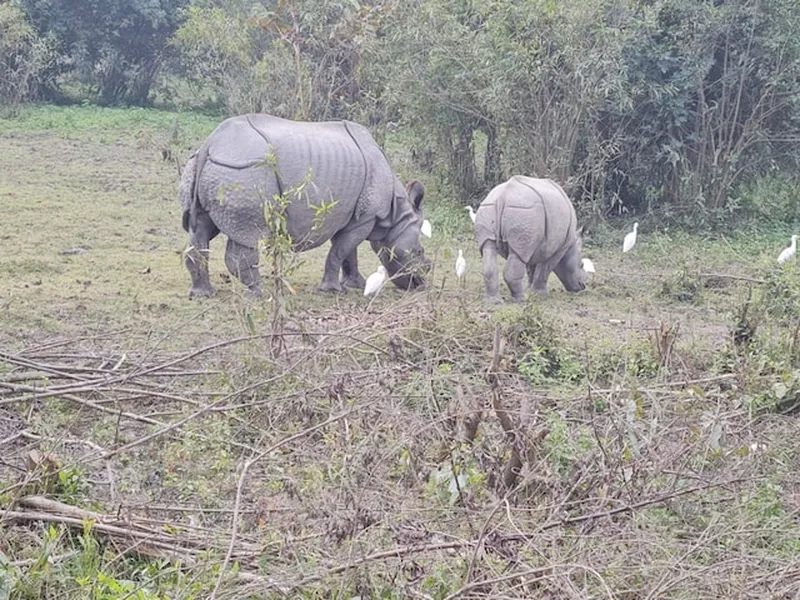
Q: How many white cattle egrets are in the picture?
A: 7